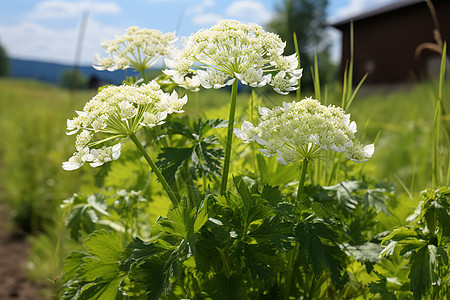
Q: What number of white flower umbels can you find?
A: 4